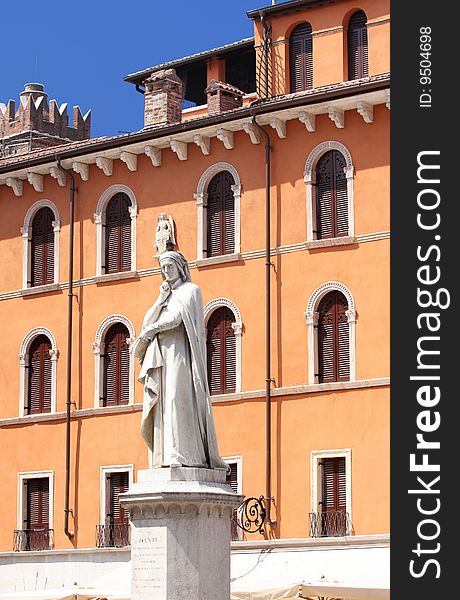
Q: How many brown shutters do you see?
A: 14